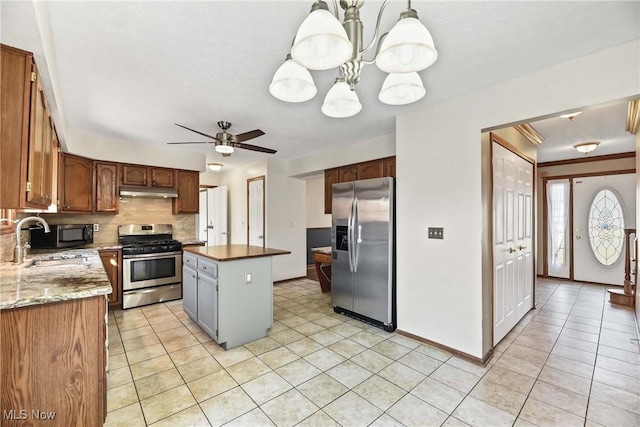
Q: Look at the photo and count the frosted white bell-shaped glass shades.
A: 5